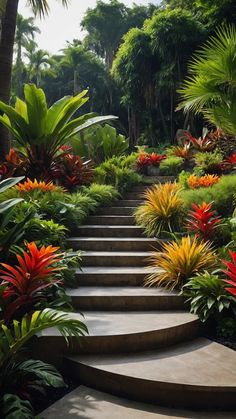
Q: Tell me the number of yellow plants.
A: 2